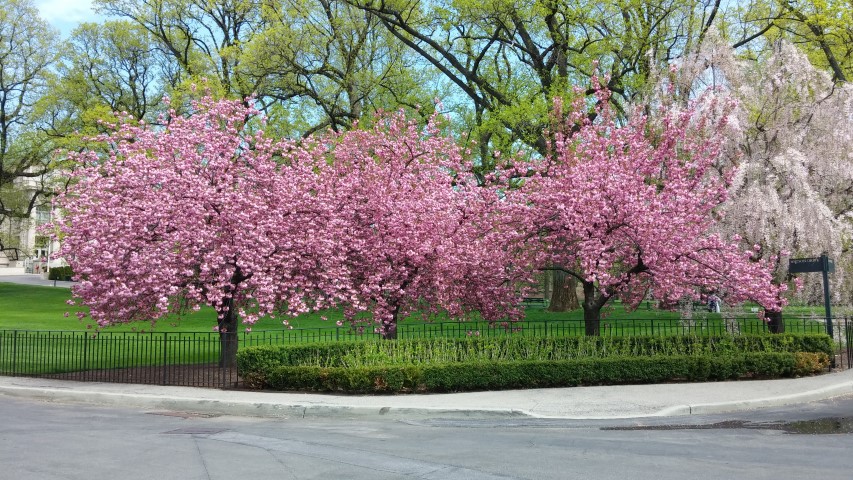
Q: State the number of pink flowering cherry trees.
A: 3